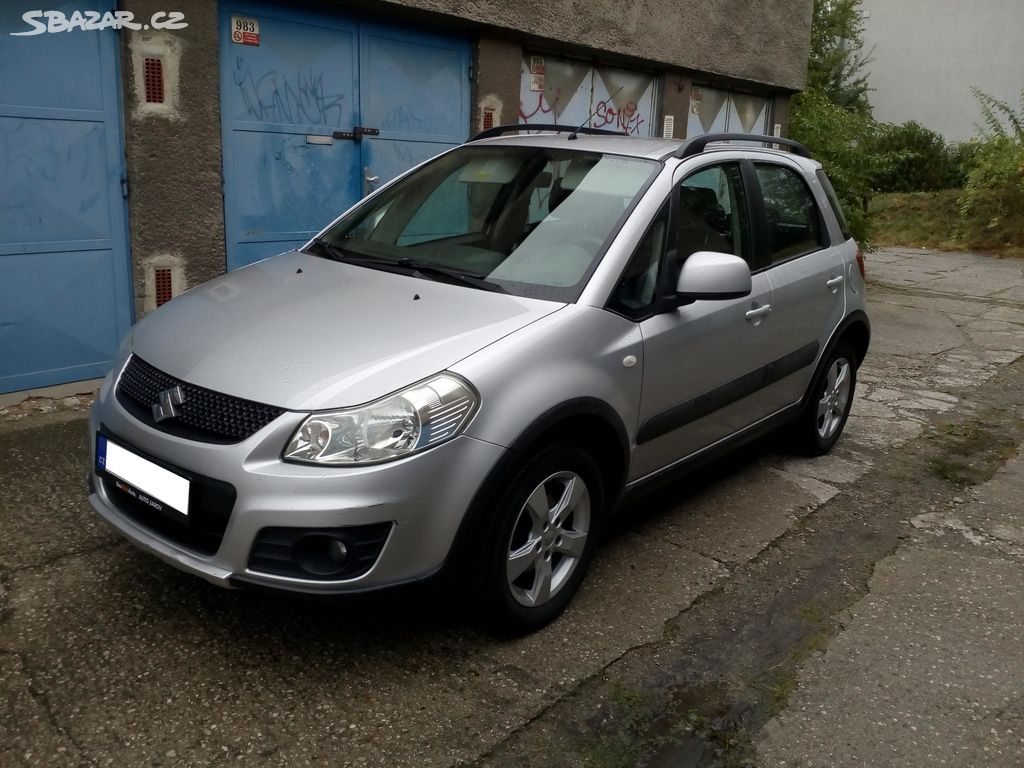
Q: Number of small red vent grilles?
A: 3